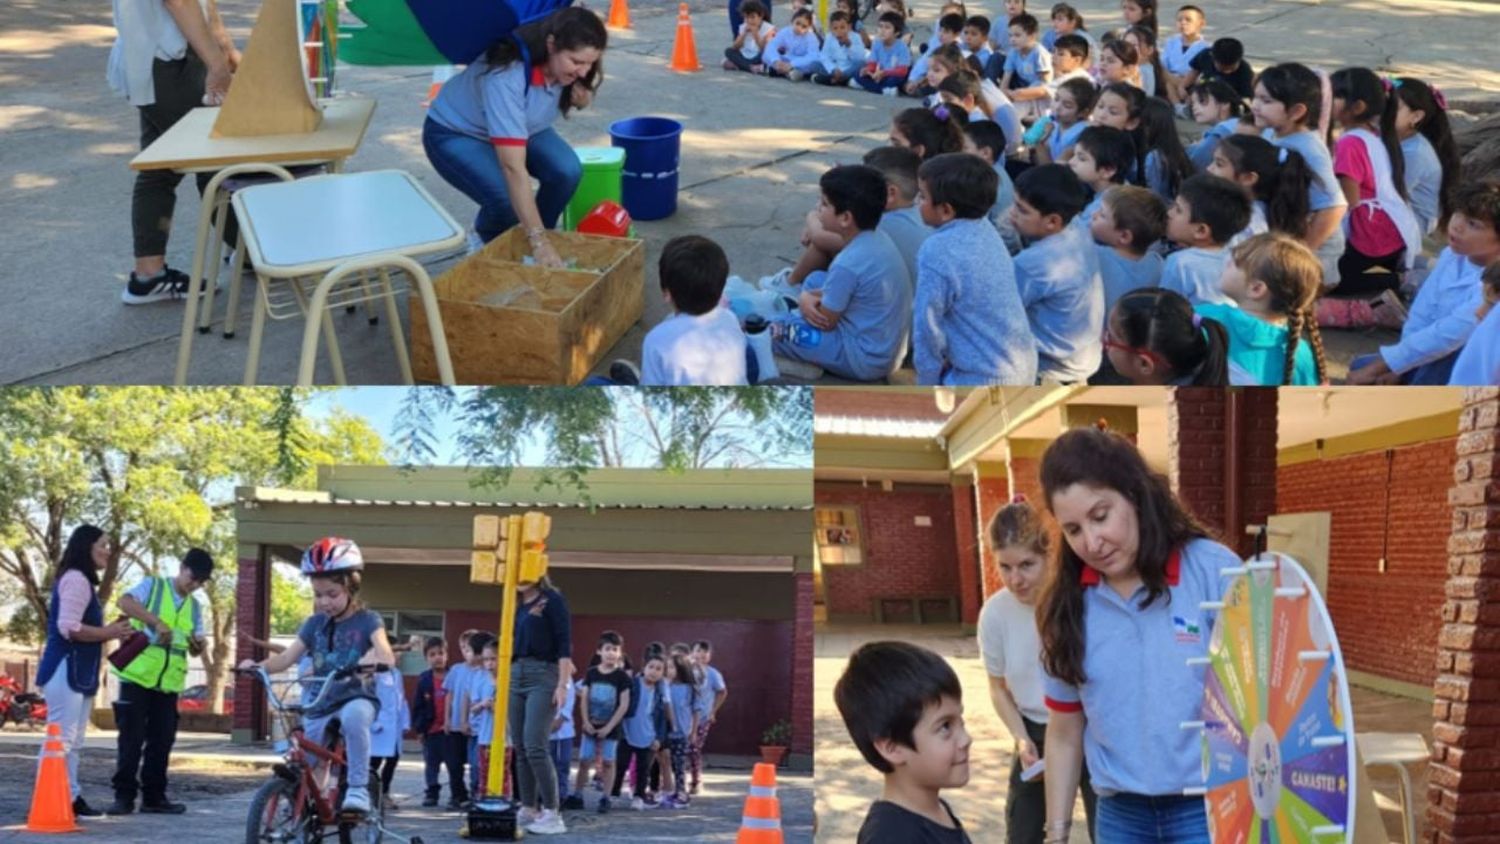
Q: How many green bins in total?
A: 1